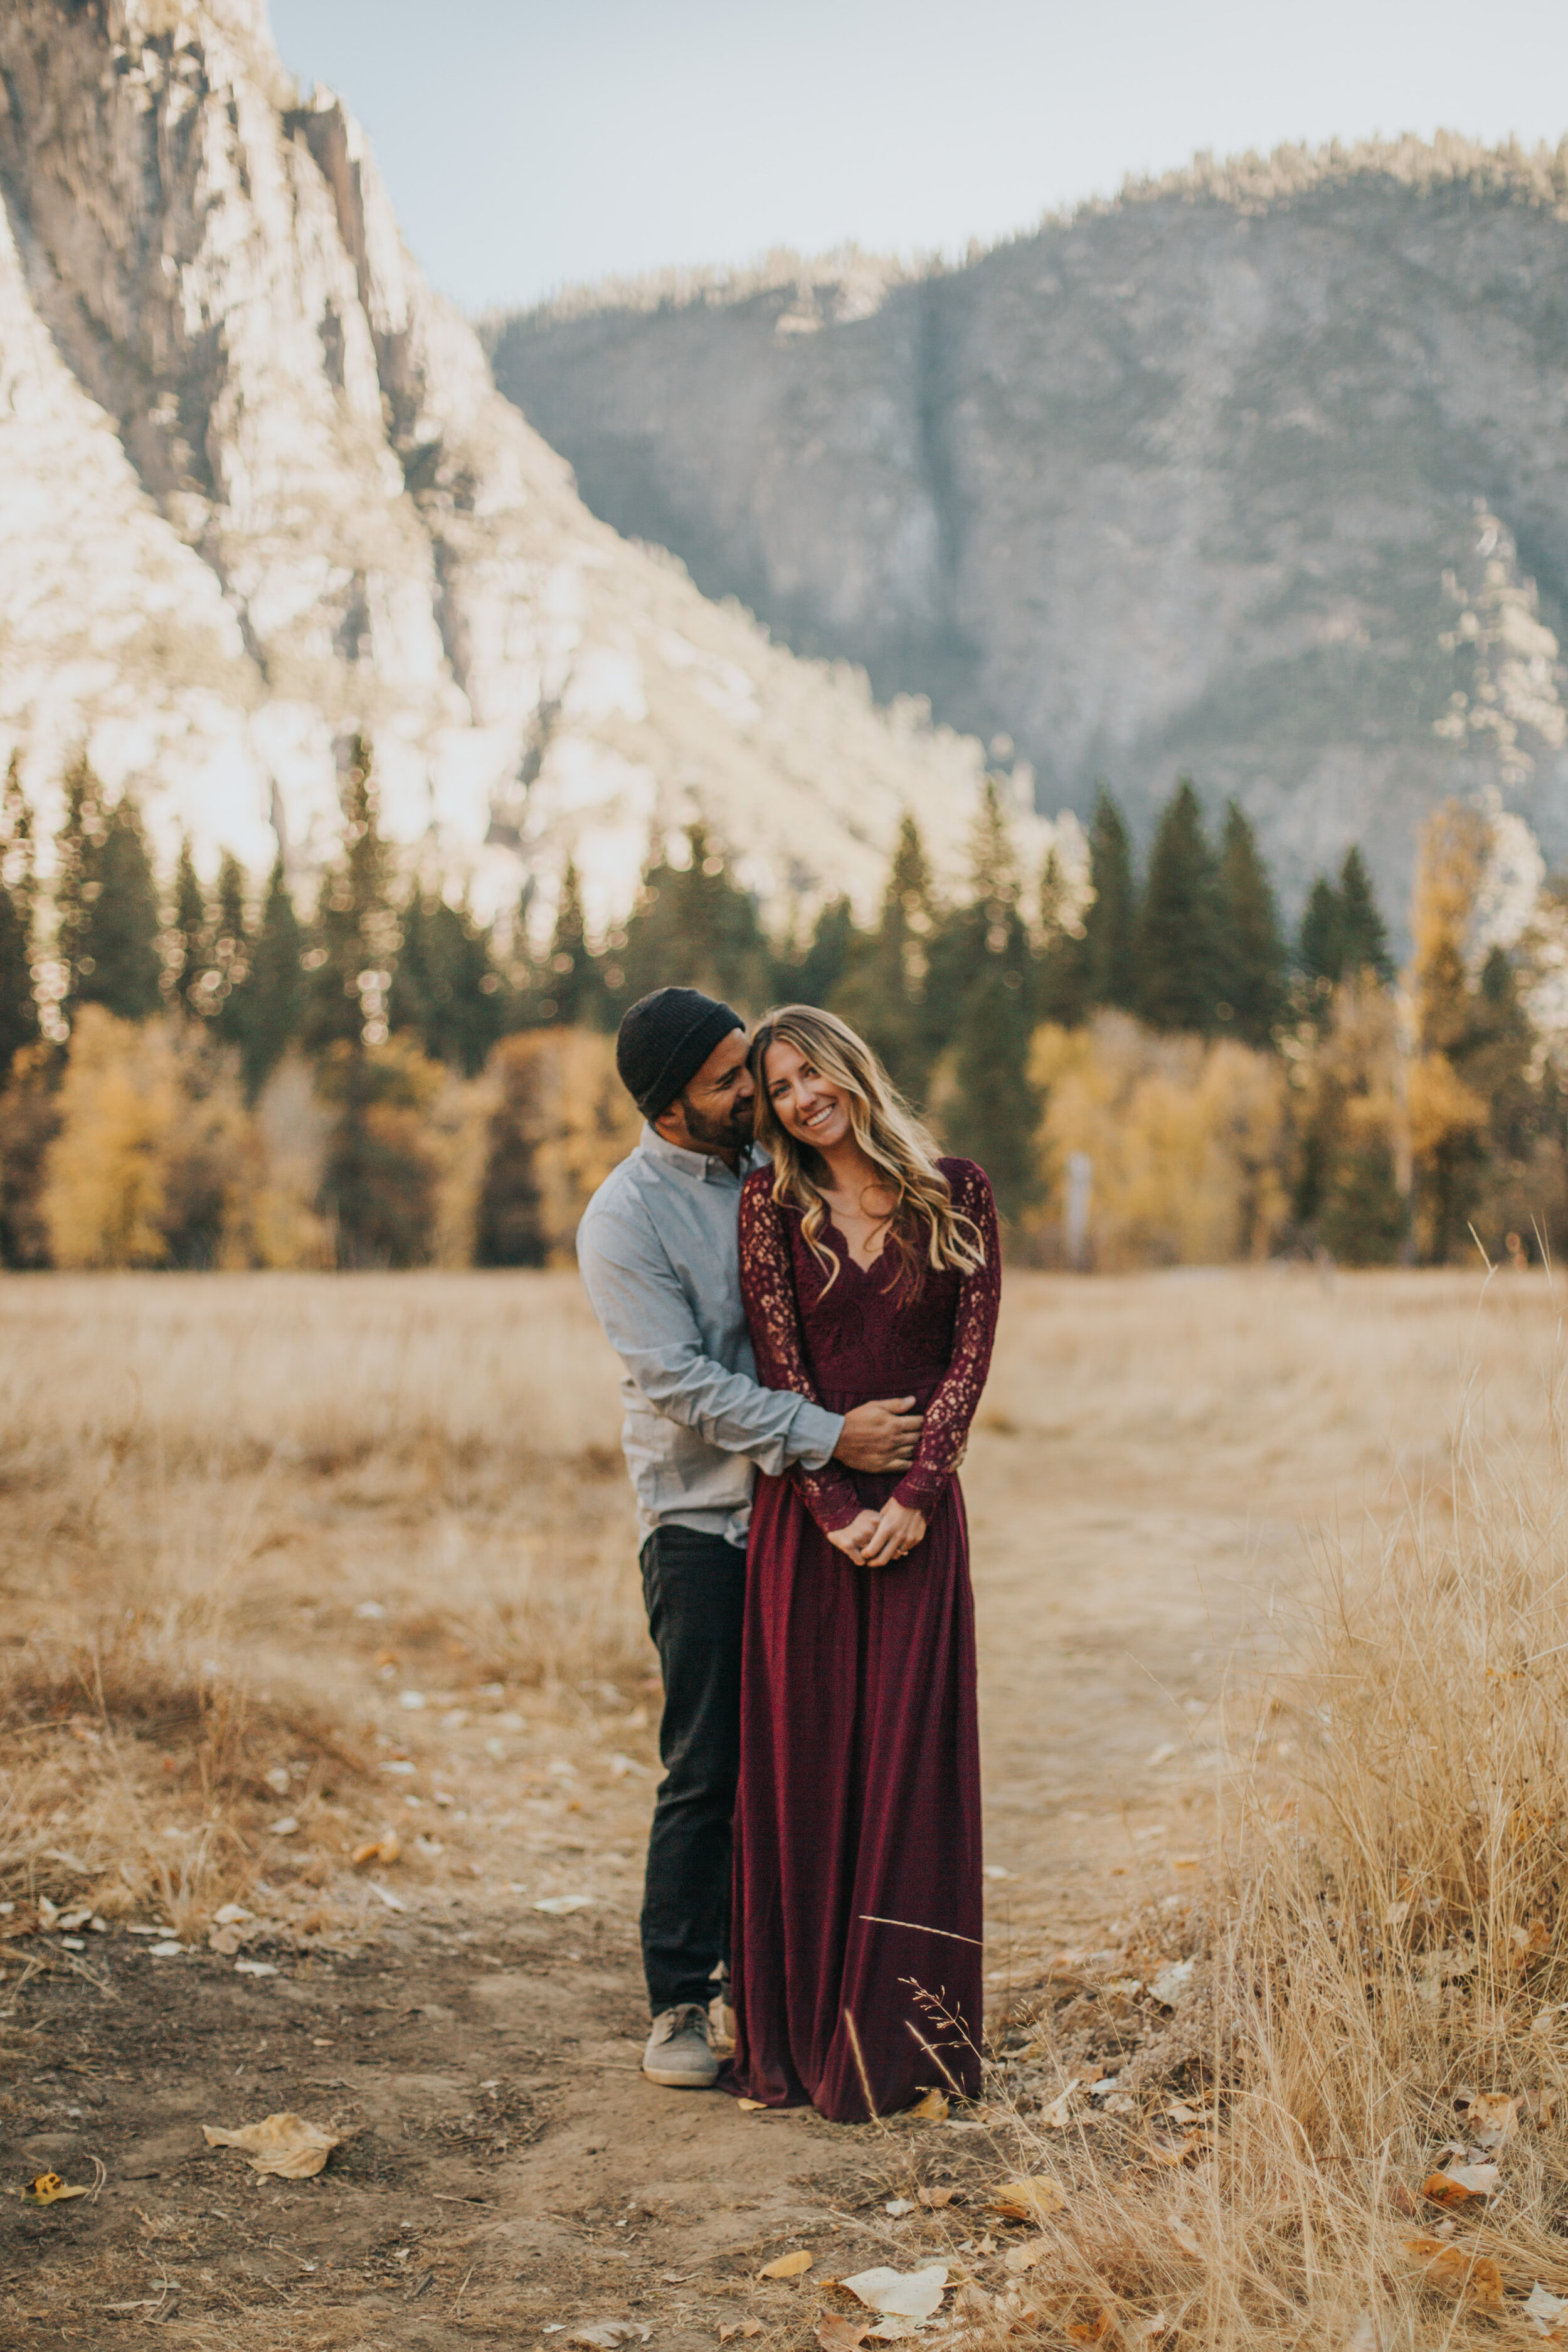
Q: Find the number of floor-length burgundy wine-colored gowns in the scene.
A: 1